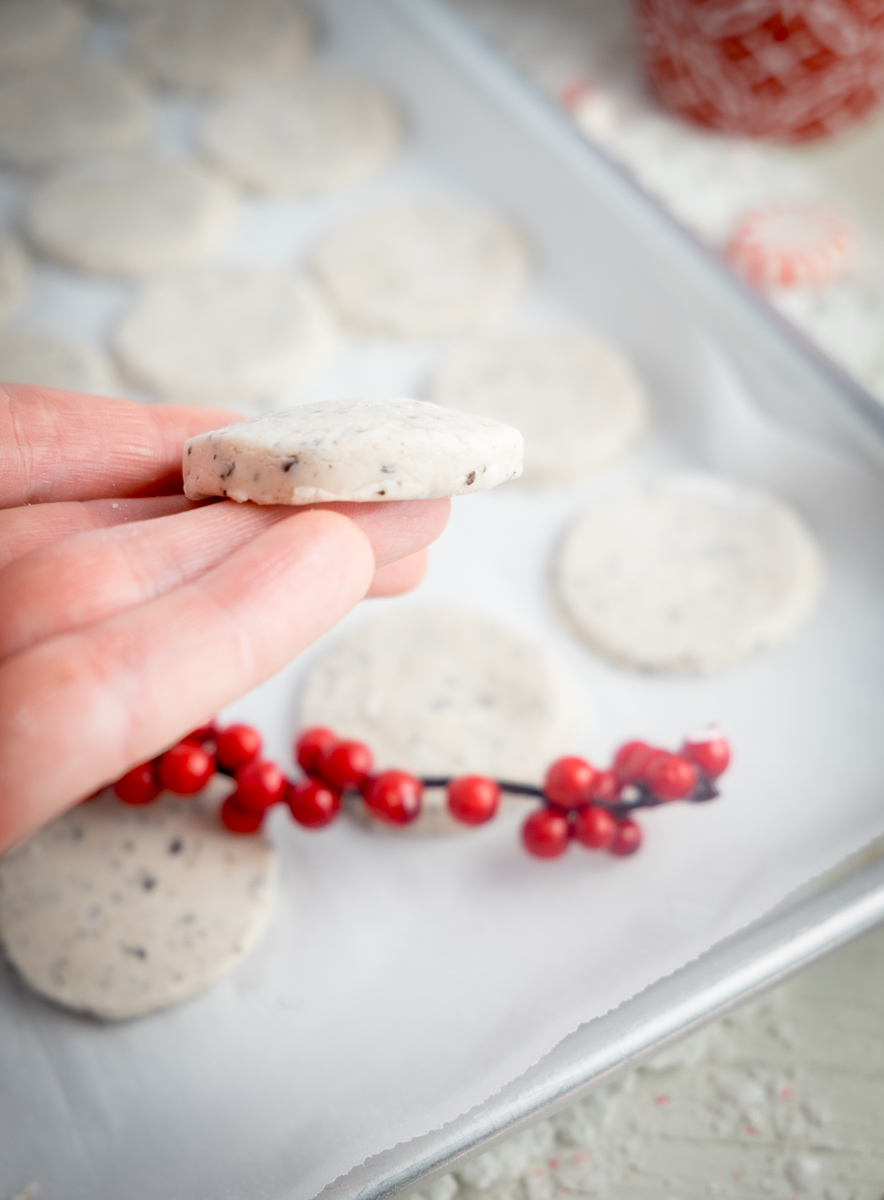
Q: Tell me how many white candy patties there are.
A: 14